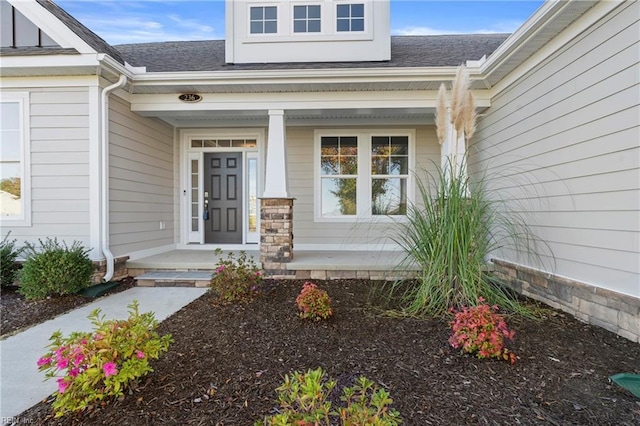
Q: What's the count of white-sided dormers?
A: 1